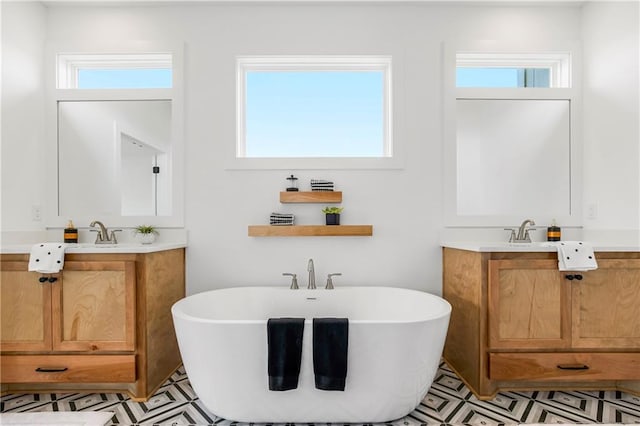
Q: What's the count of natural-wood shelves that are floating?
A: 2